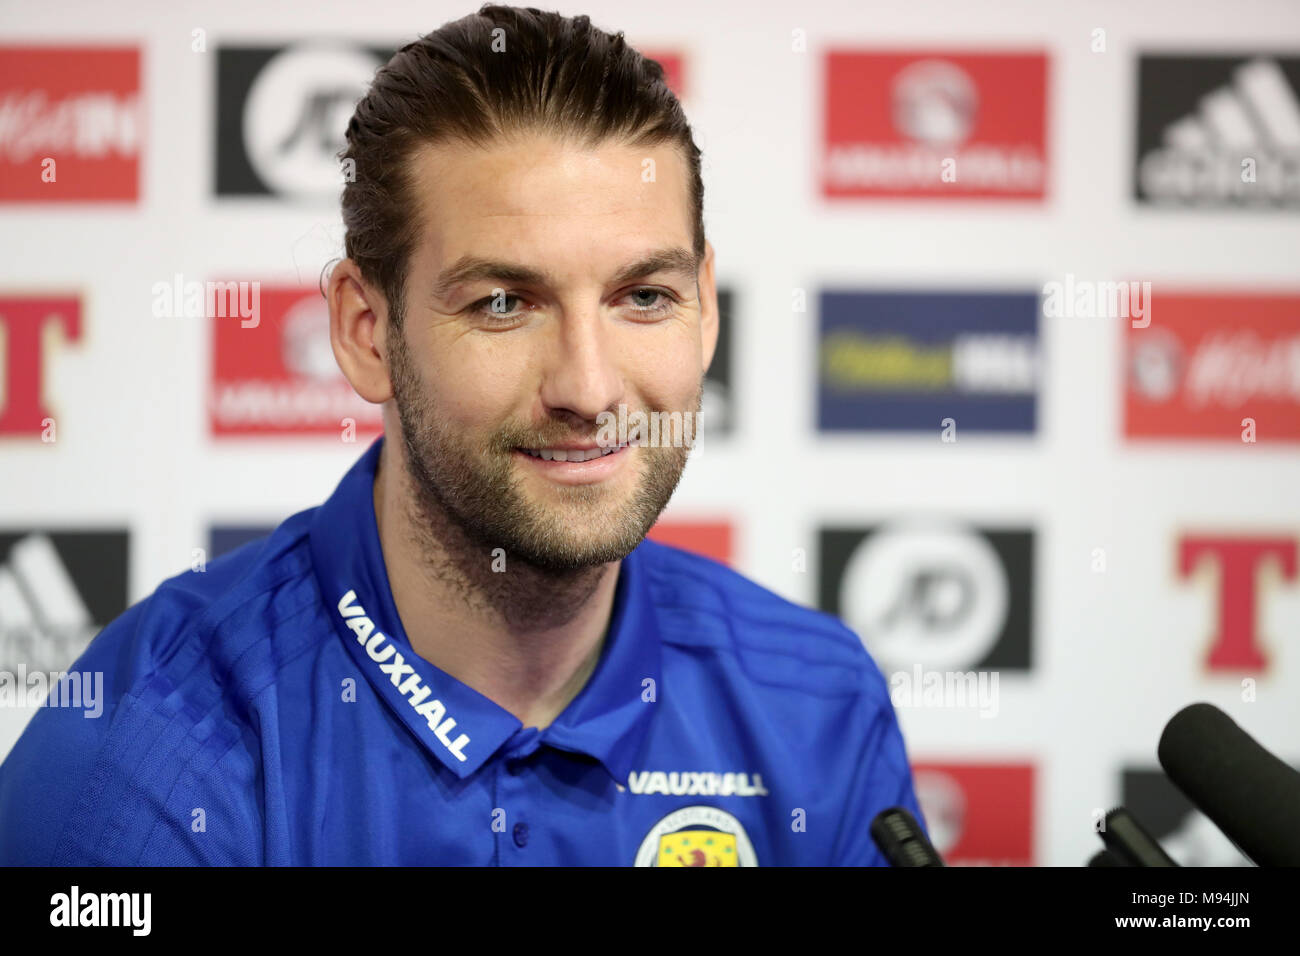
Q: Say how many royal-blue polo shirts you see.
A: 1